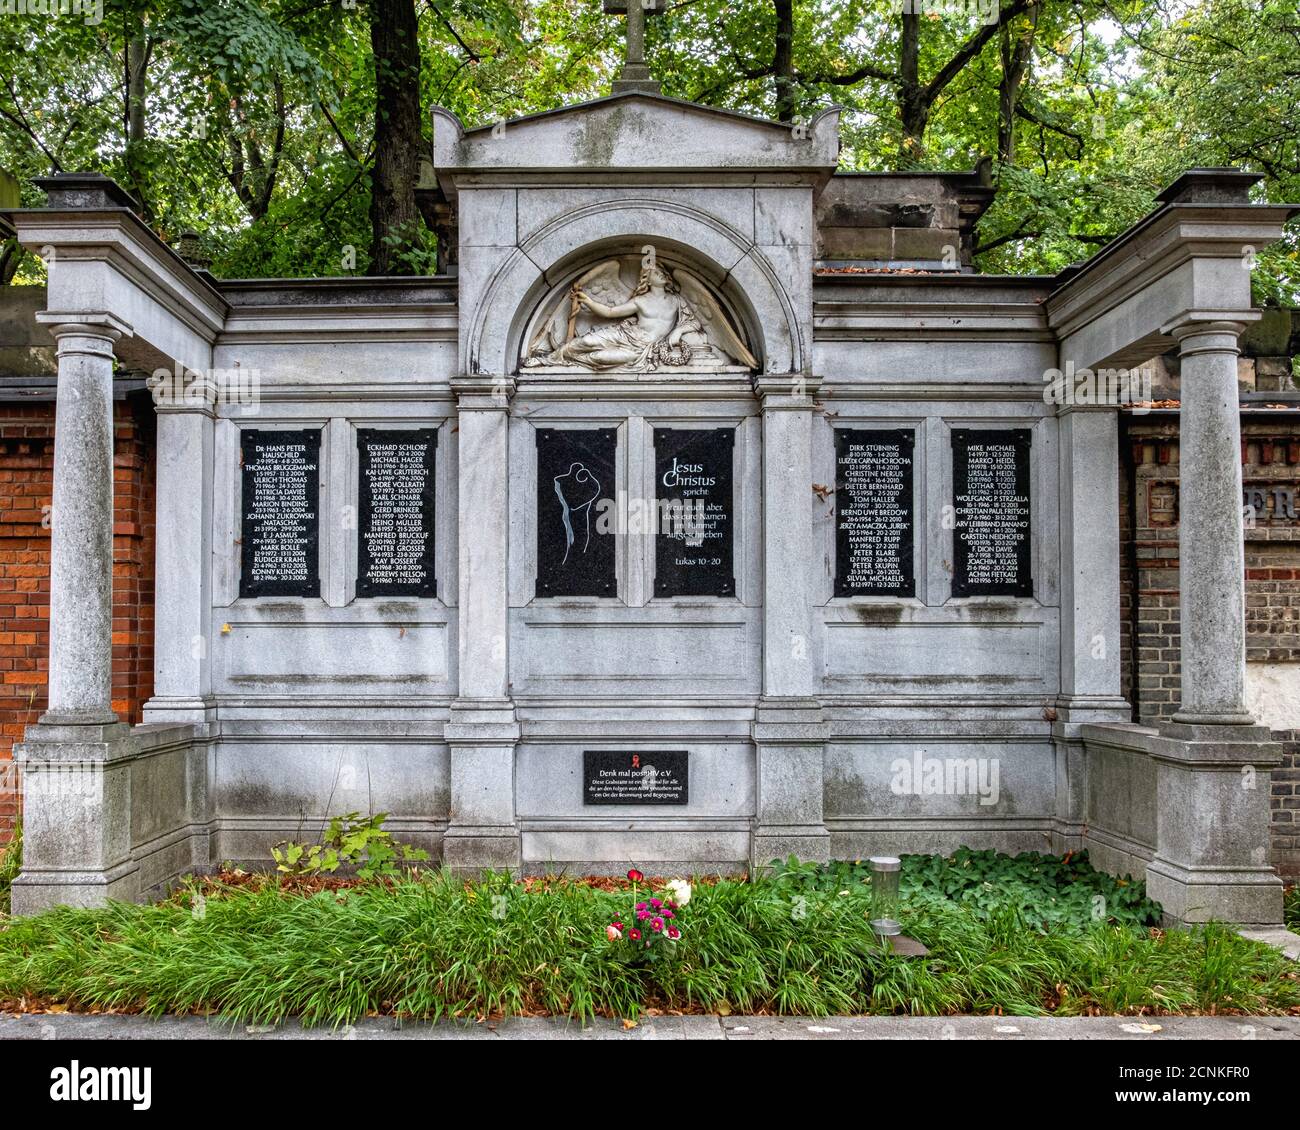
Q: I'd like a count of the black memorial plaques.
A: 7